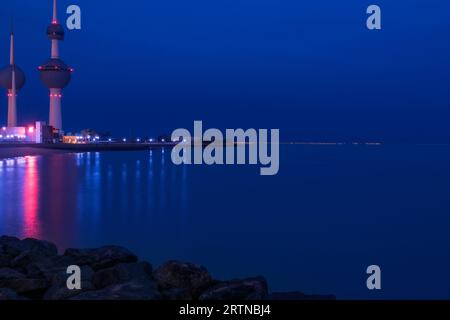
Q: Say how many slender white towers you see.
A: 2